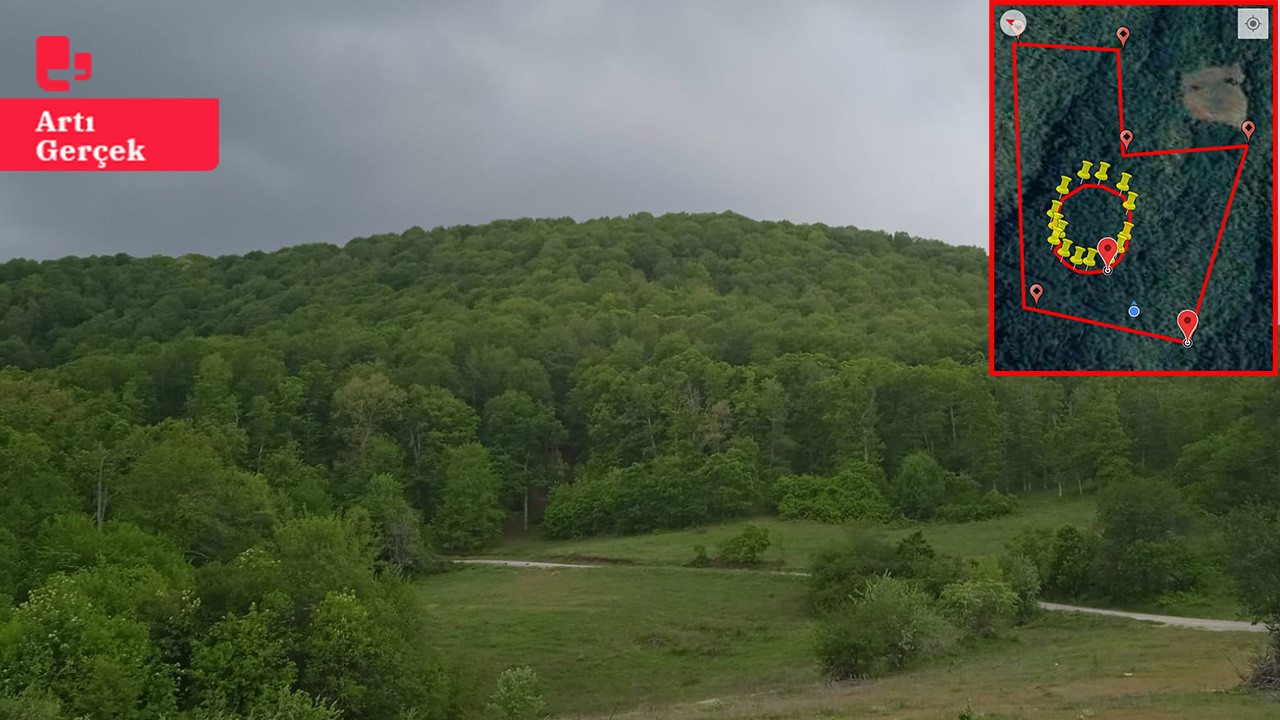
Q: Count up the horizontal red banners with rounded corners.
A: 1